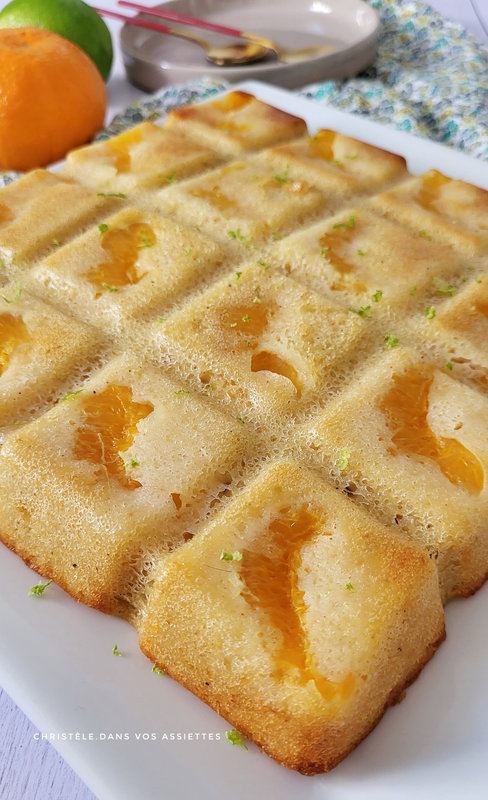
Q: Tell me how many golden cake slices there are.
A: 14